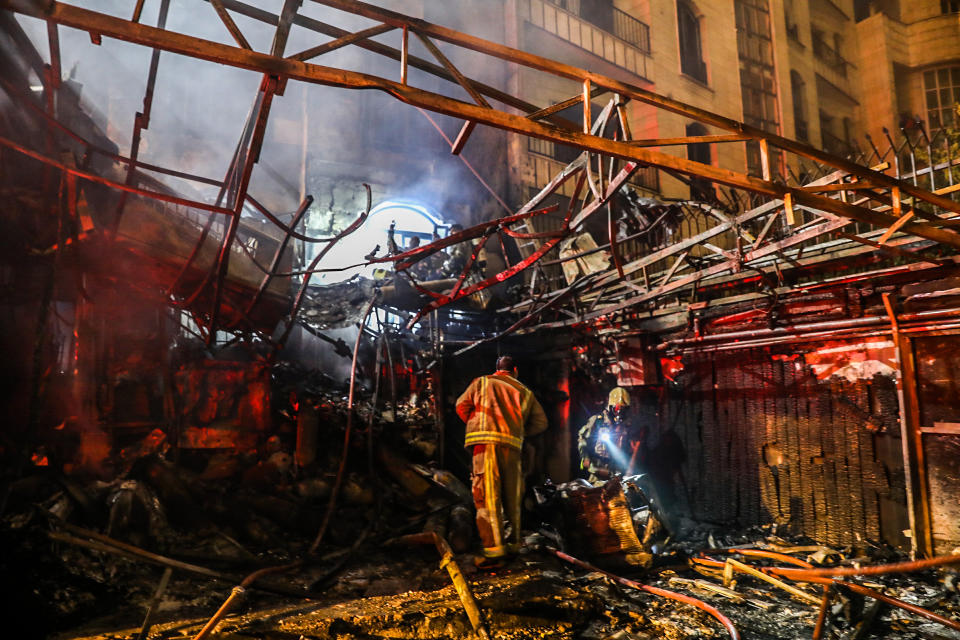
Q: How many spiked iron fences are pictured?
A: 1